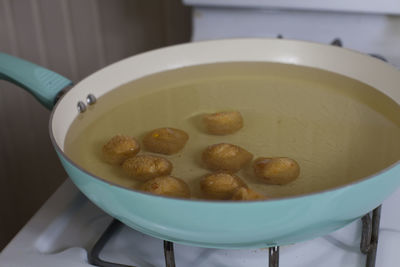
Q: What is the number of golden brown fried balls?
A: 9